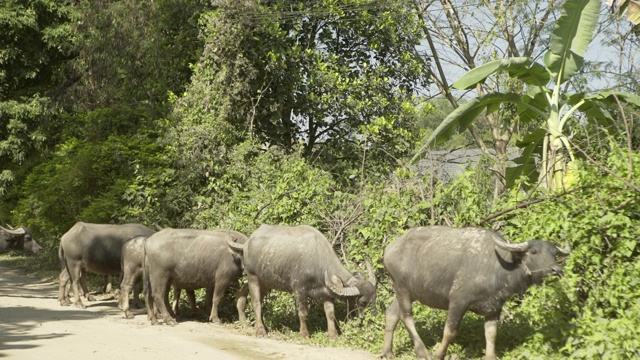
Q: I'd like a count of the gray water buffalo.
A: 6